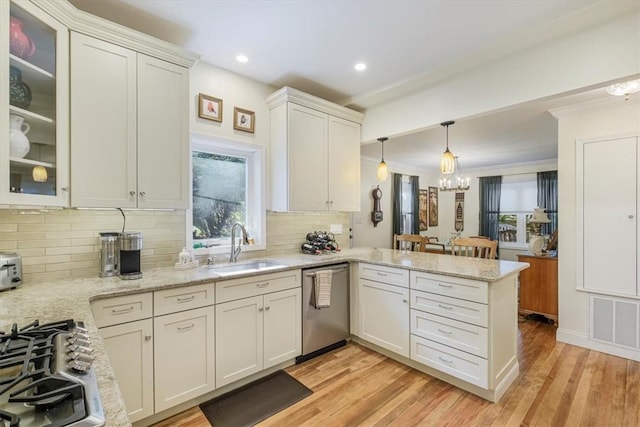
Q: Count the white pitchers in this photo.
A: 1